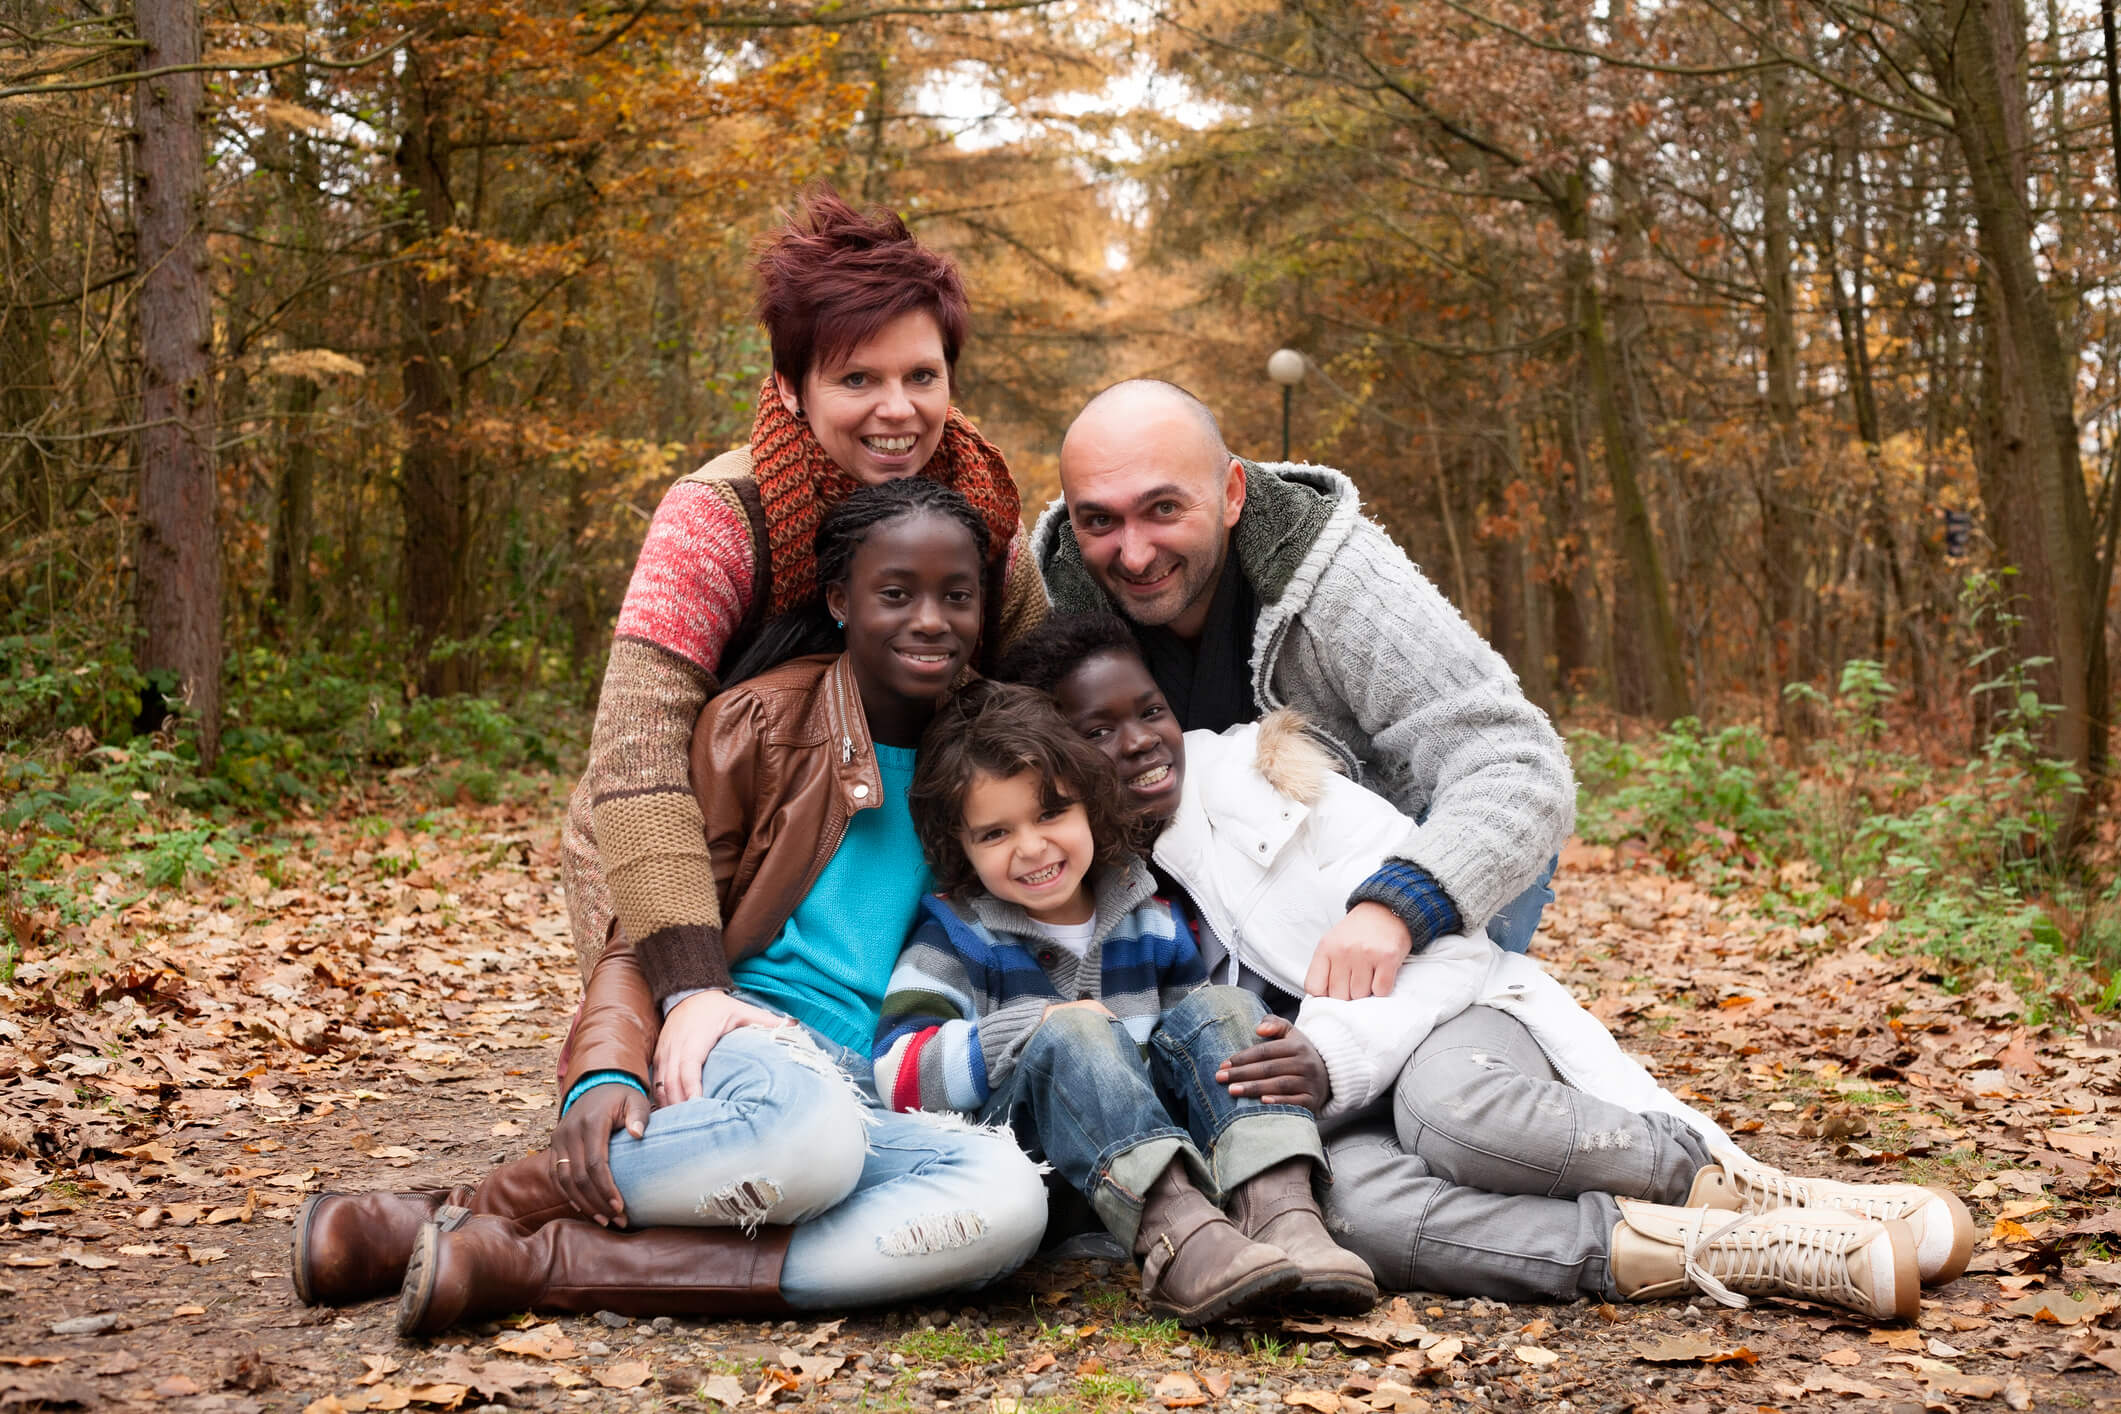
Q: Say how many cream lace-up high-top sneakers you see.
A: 2